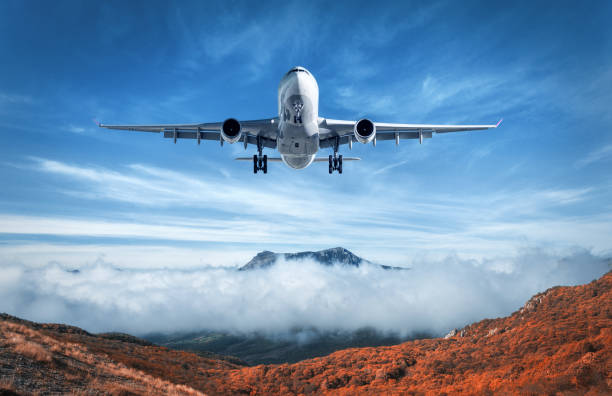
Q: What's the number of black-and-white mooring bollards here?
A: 0